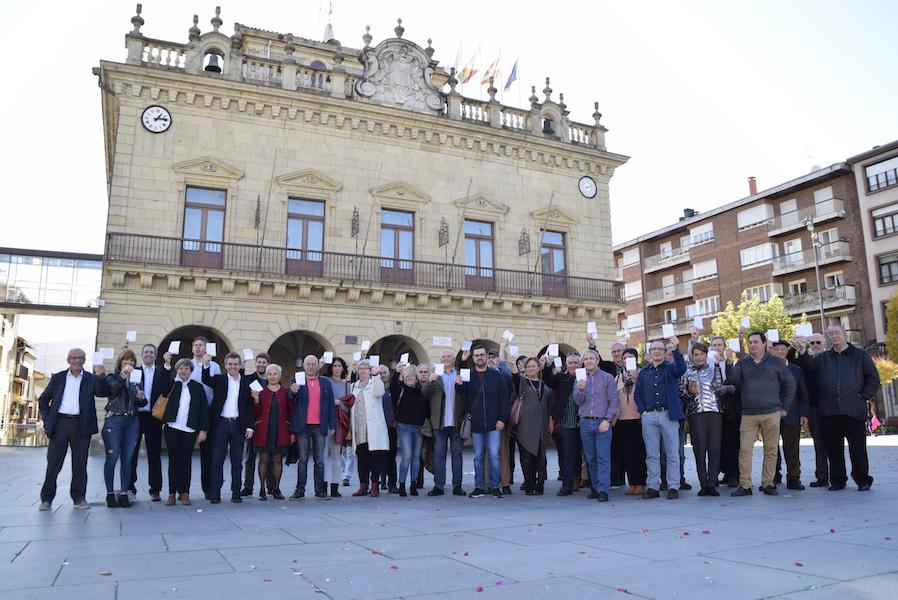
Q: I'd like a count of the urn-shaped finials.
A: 15